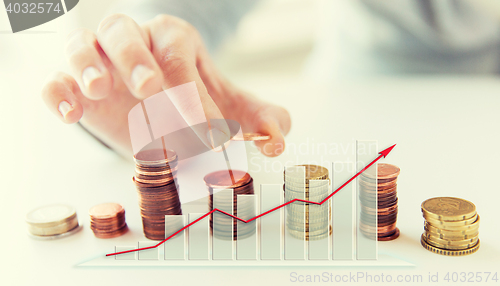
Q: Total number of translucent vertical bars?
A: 11